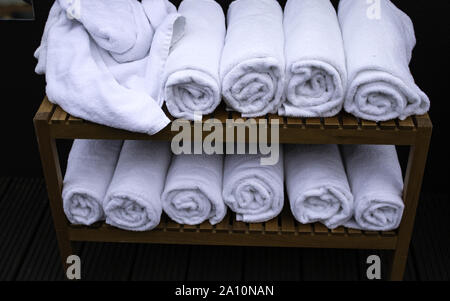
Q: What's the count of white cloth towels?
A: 11